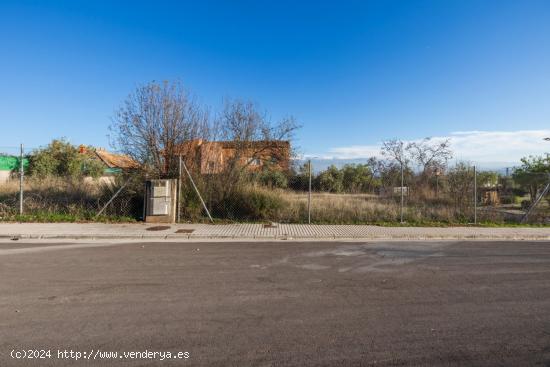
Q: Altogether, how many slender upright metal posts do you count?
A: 5